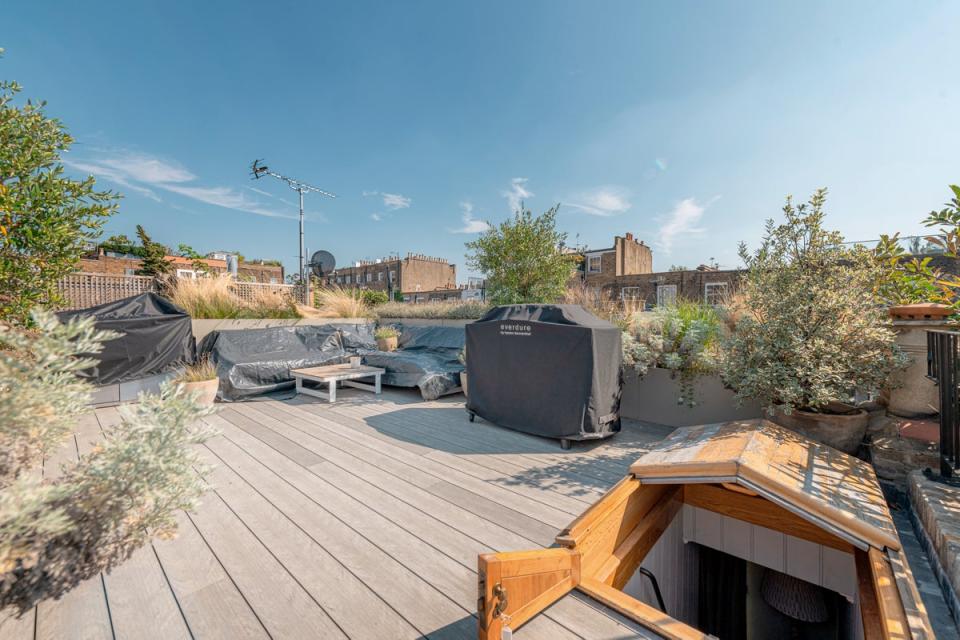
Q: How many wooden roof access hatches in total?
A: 1